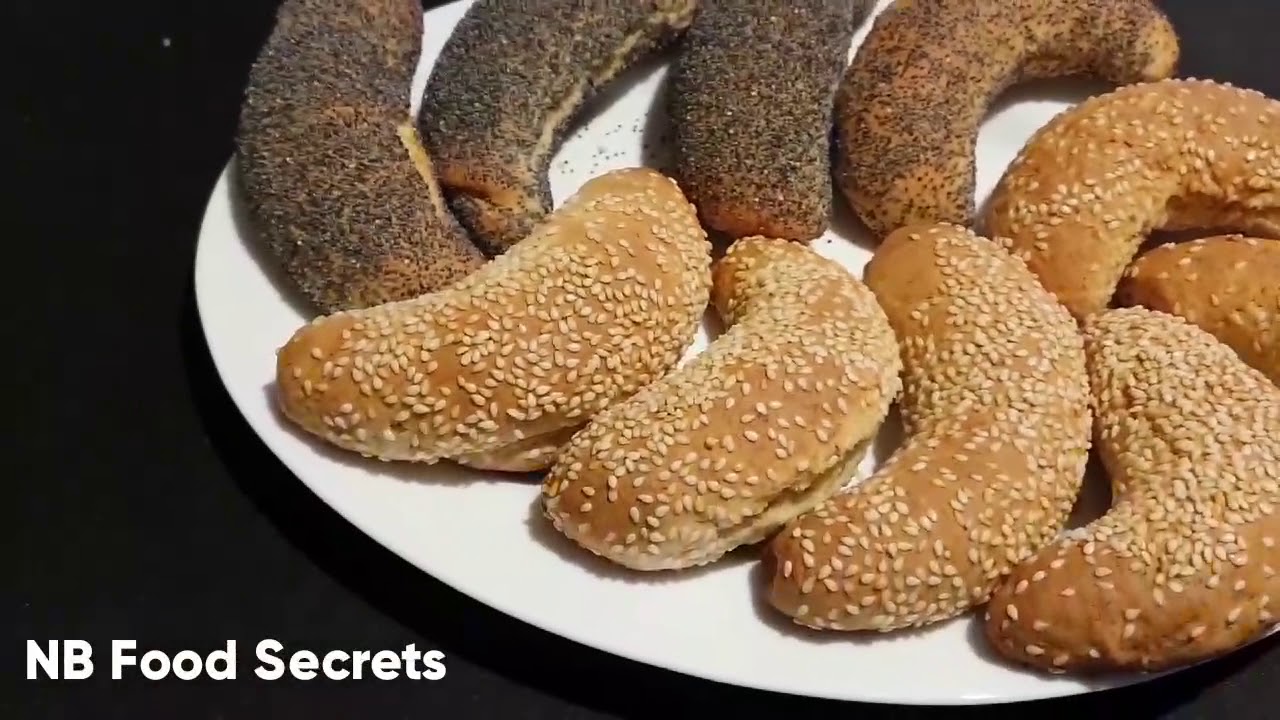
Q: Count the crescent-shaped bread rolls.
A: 10